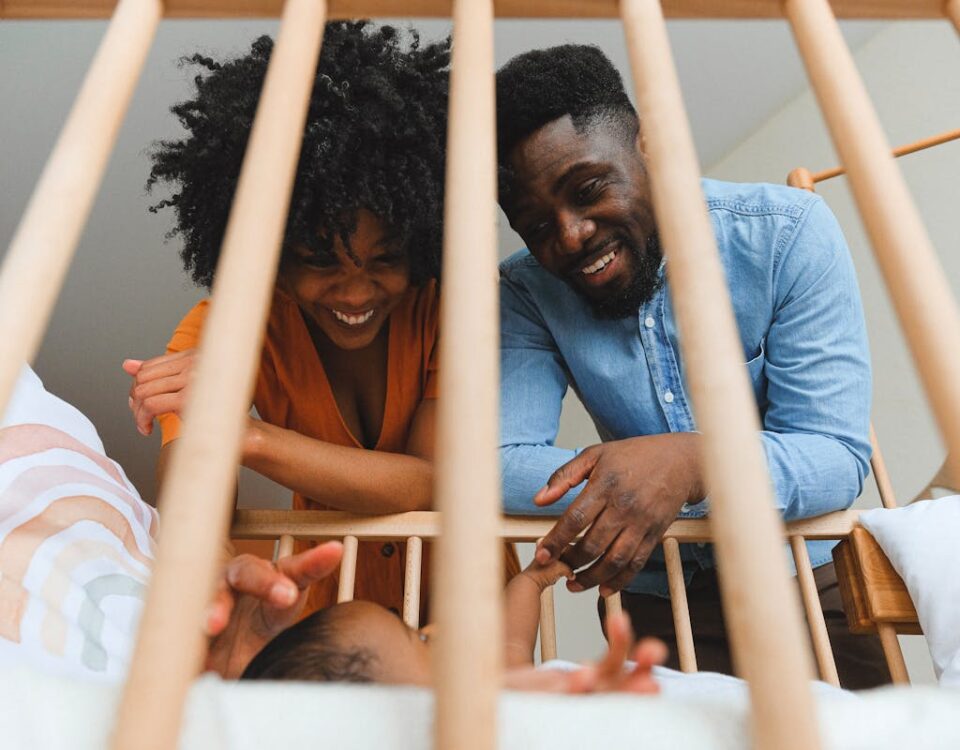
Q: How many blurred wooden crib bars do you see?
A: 5